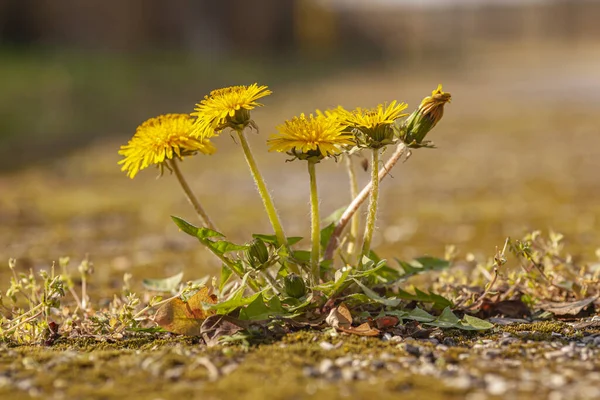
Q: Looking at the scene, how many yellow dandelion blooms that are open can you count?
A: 4